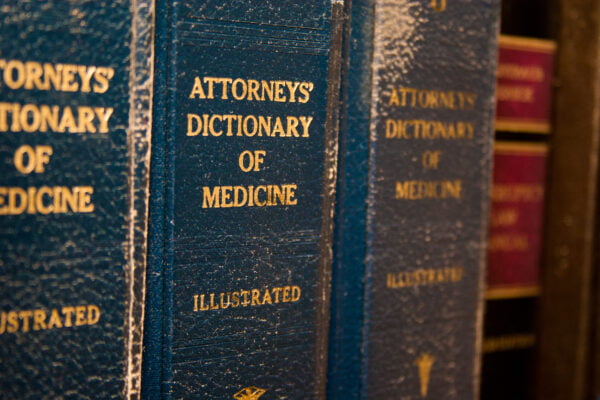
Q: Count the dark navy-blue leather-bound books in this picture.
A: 3